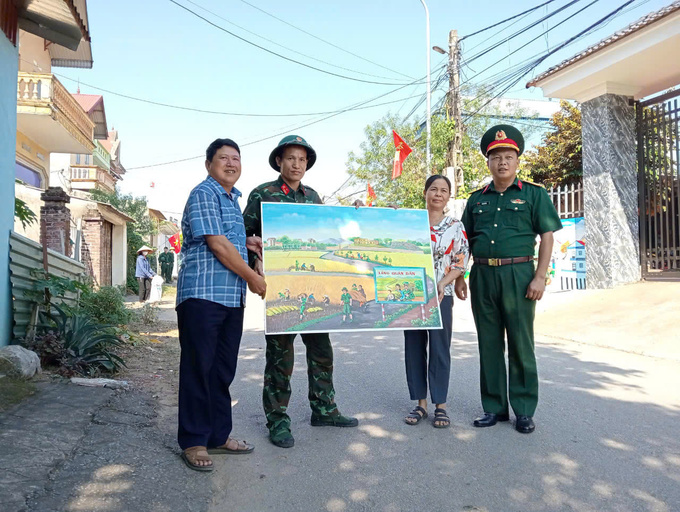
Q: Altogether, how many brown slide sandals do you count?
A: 2